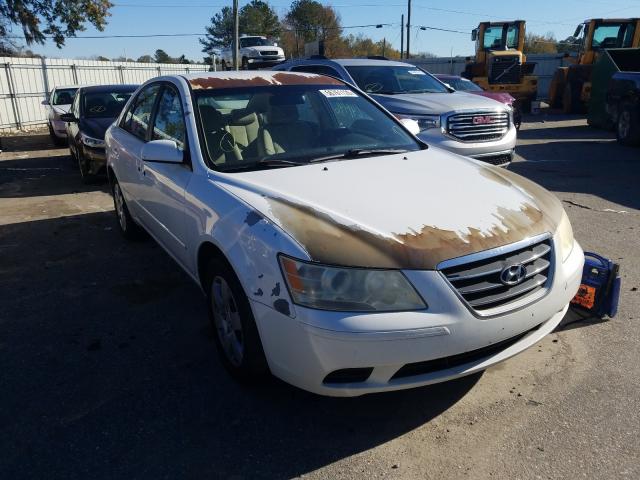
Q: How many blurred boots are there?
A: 0